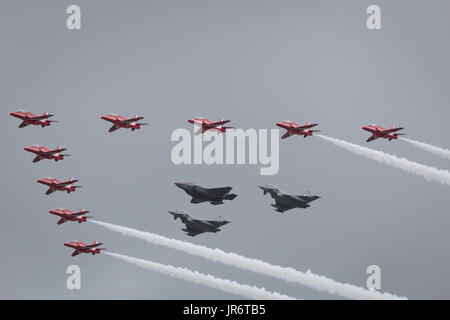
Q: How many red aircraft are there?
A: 9